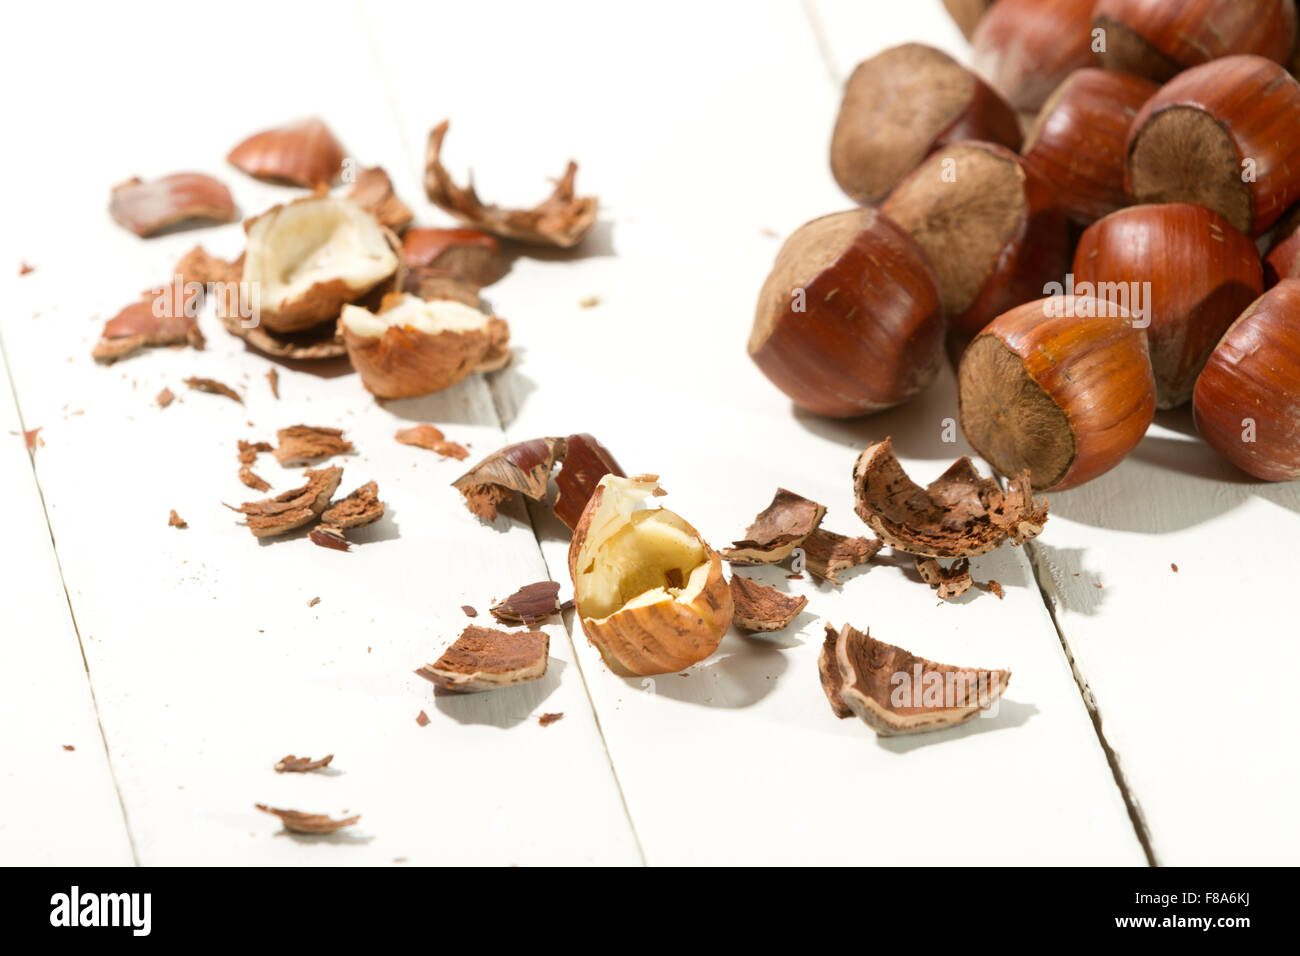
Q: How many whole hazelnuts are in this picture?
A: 12